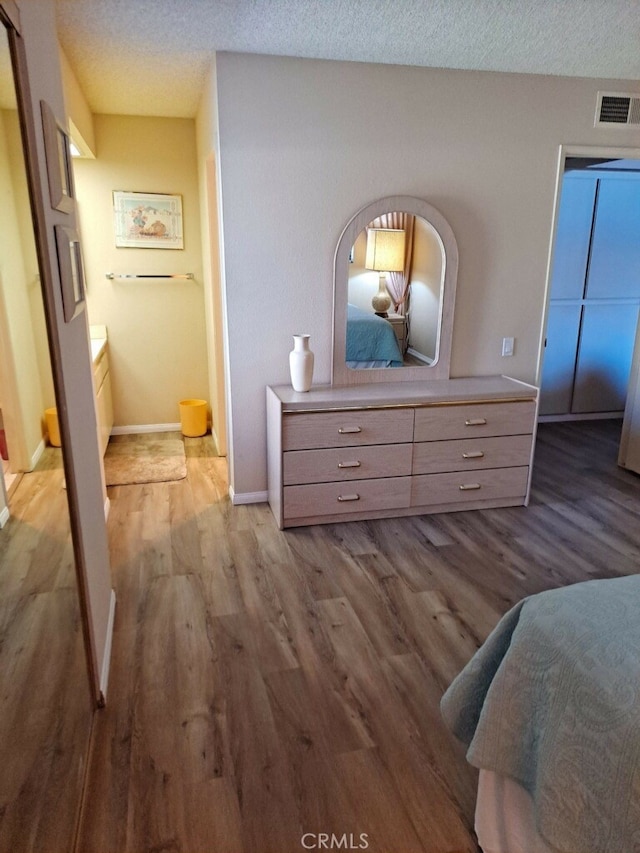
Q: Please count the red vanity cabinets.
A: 0